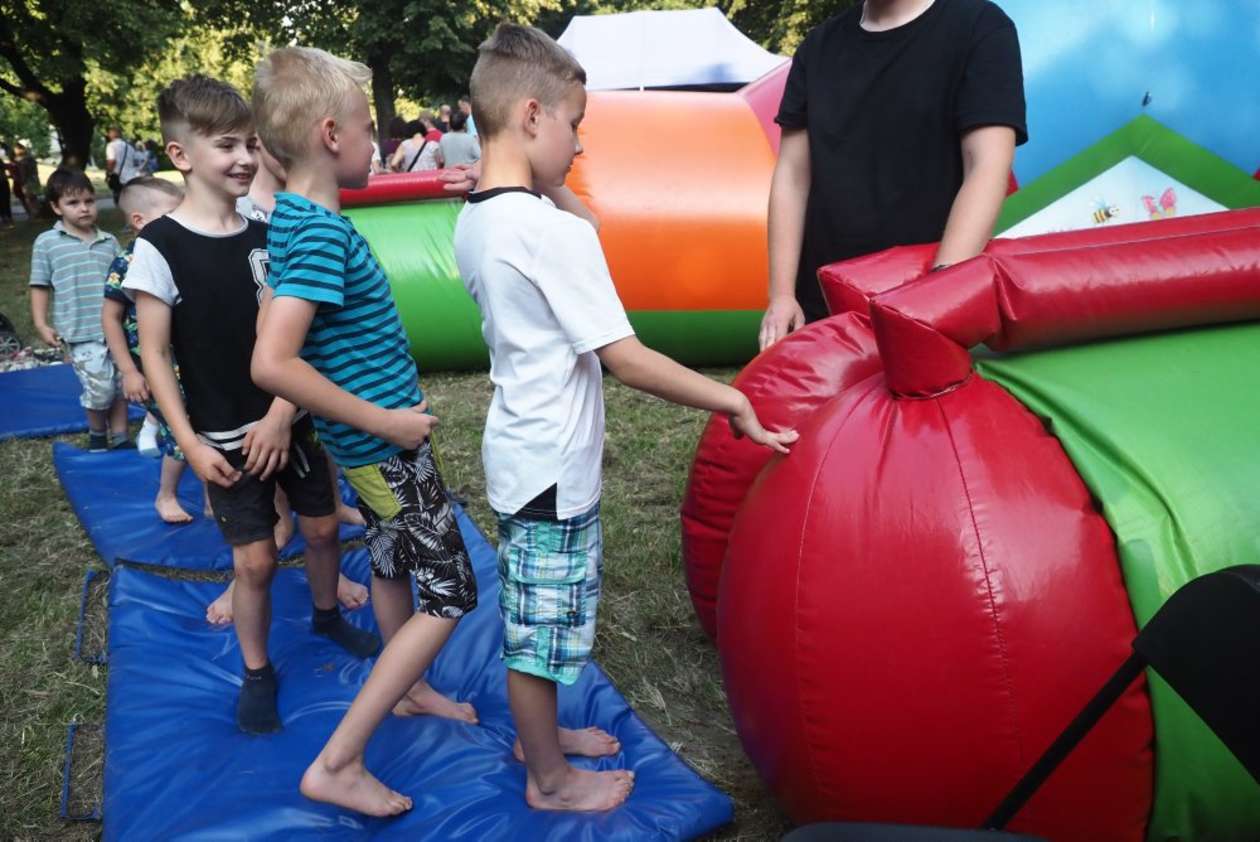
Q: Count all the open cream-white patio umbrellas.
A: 0